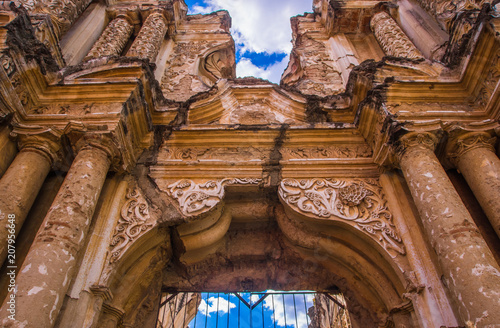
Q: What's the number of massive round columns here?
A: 4